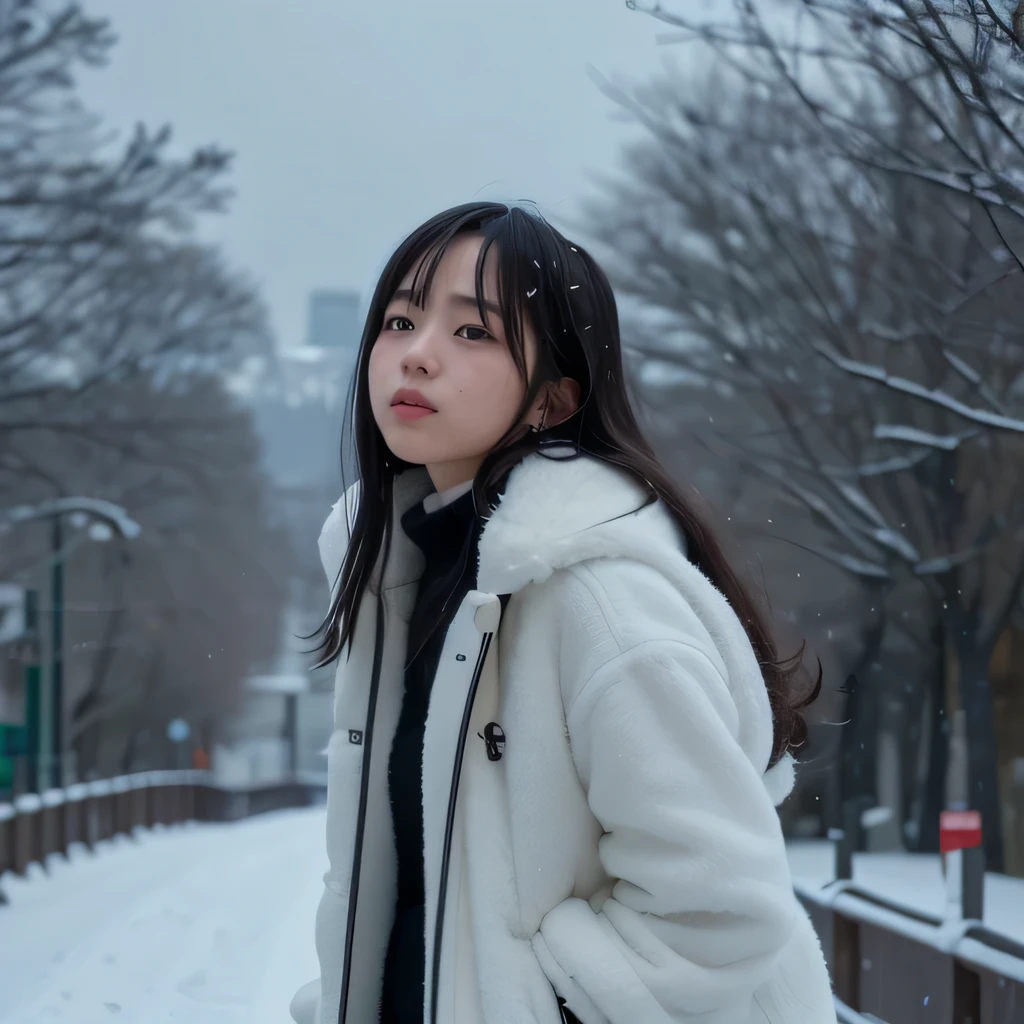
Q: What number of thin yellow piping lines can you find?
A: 0